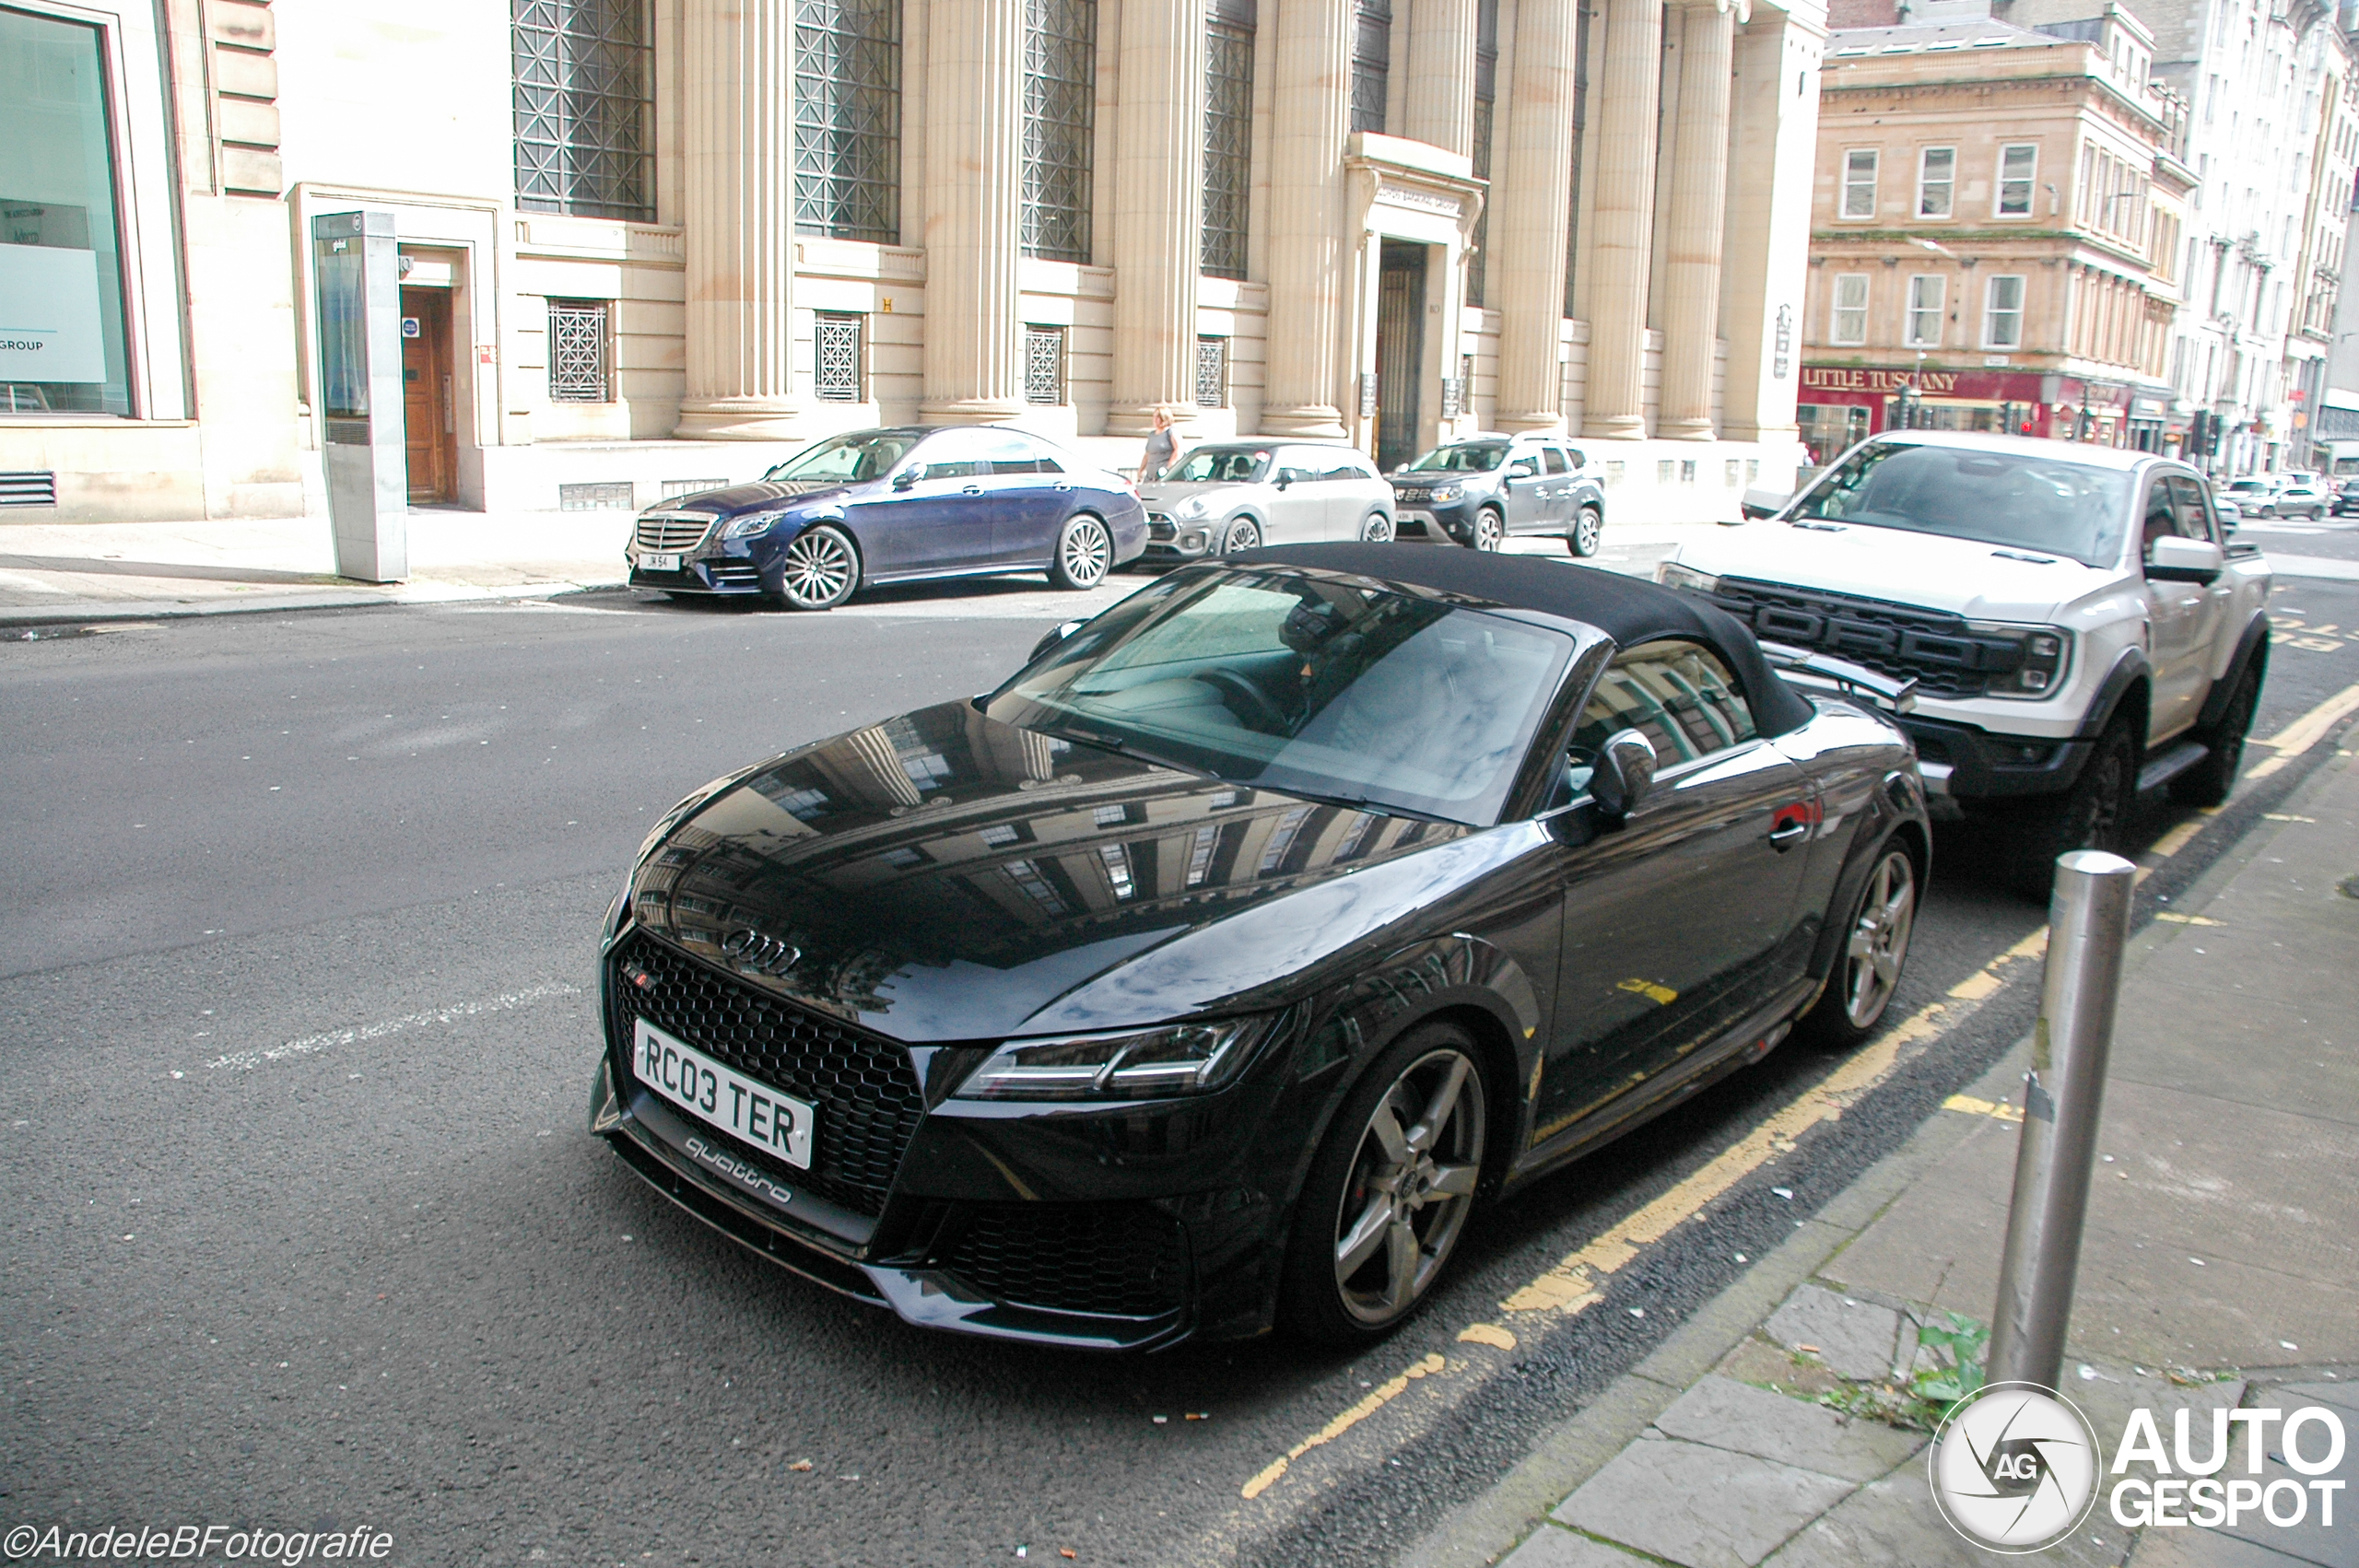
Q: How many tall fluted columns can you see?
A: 8